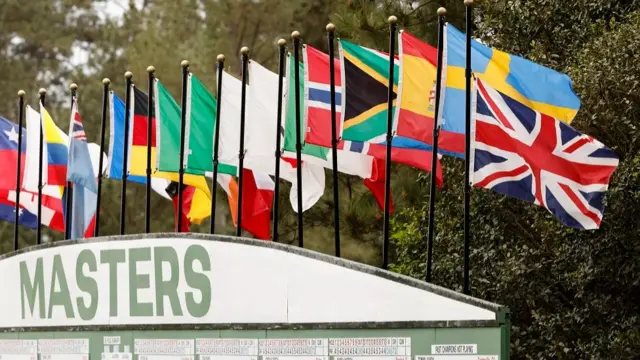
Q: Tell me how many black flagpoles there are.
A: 15